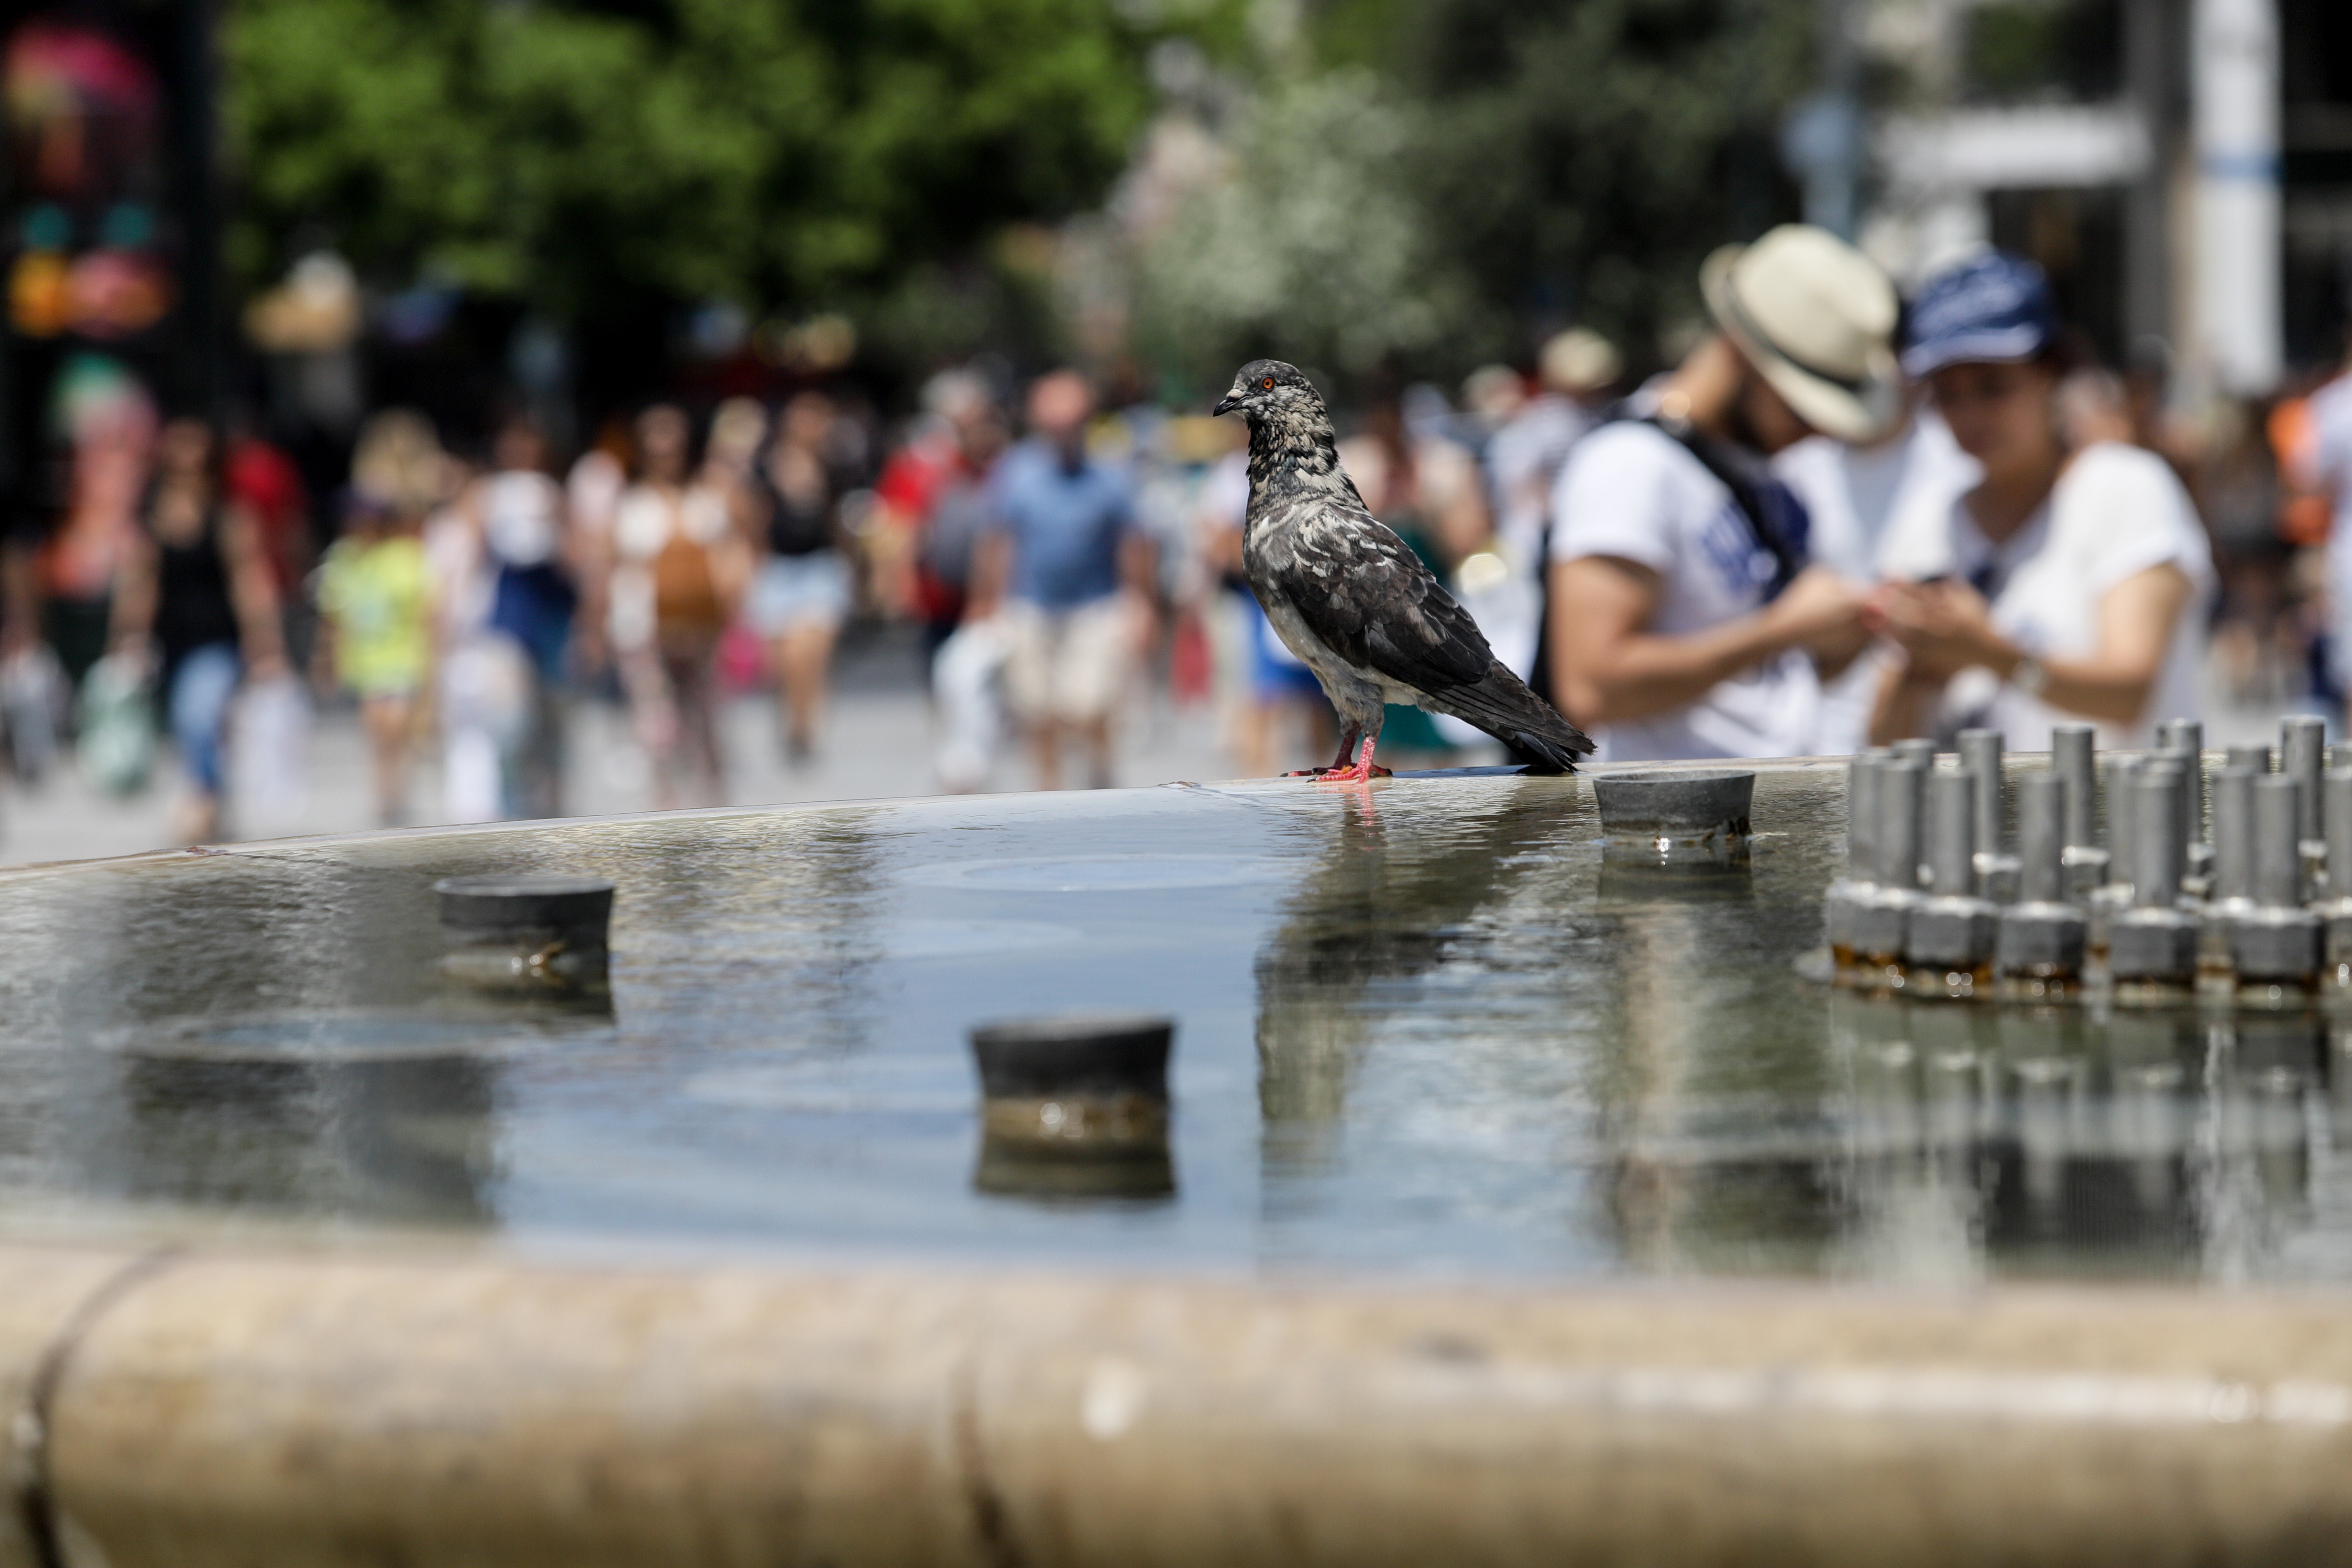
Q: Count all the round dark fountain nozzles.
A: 3